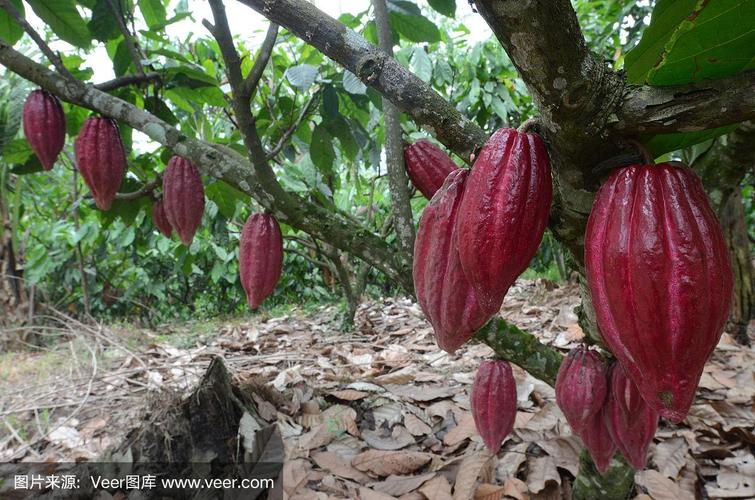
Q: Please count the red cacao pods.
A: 14